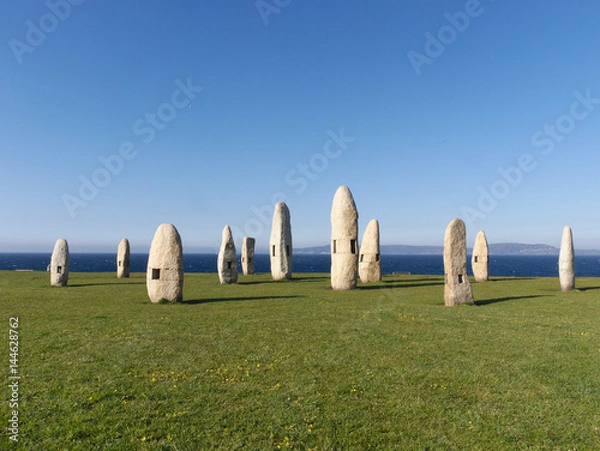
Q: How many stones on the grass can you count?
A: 11